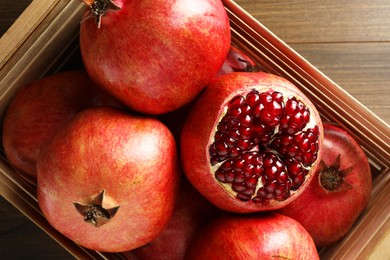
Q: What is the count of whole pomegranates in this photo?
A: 7